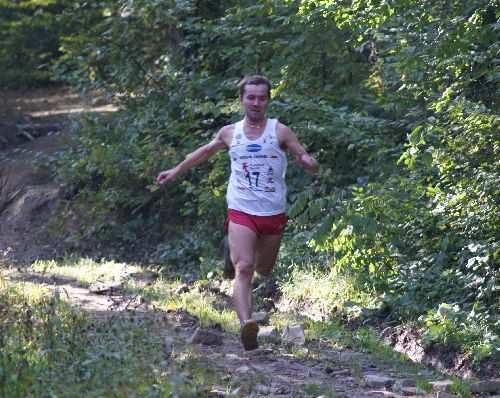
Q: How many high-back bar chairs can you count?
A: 0